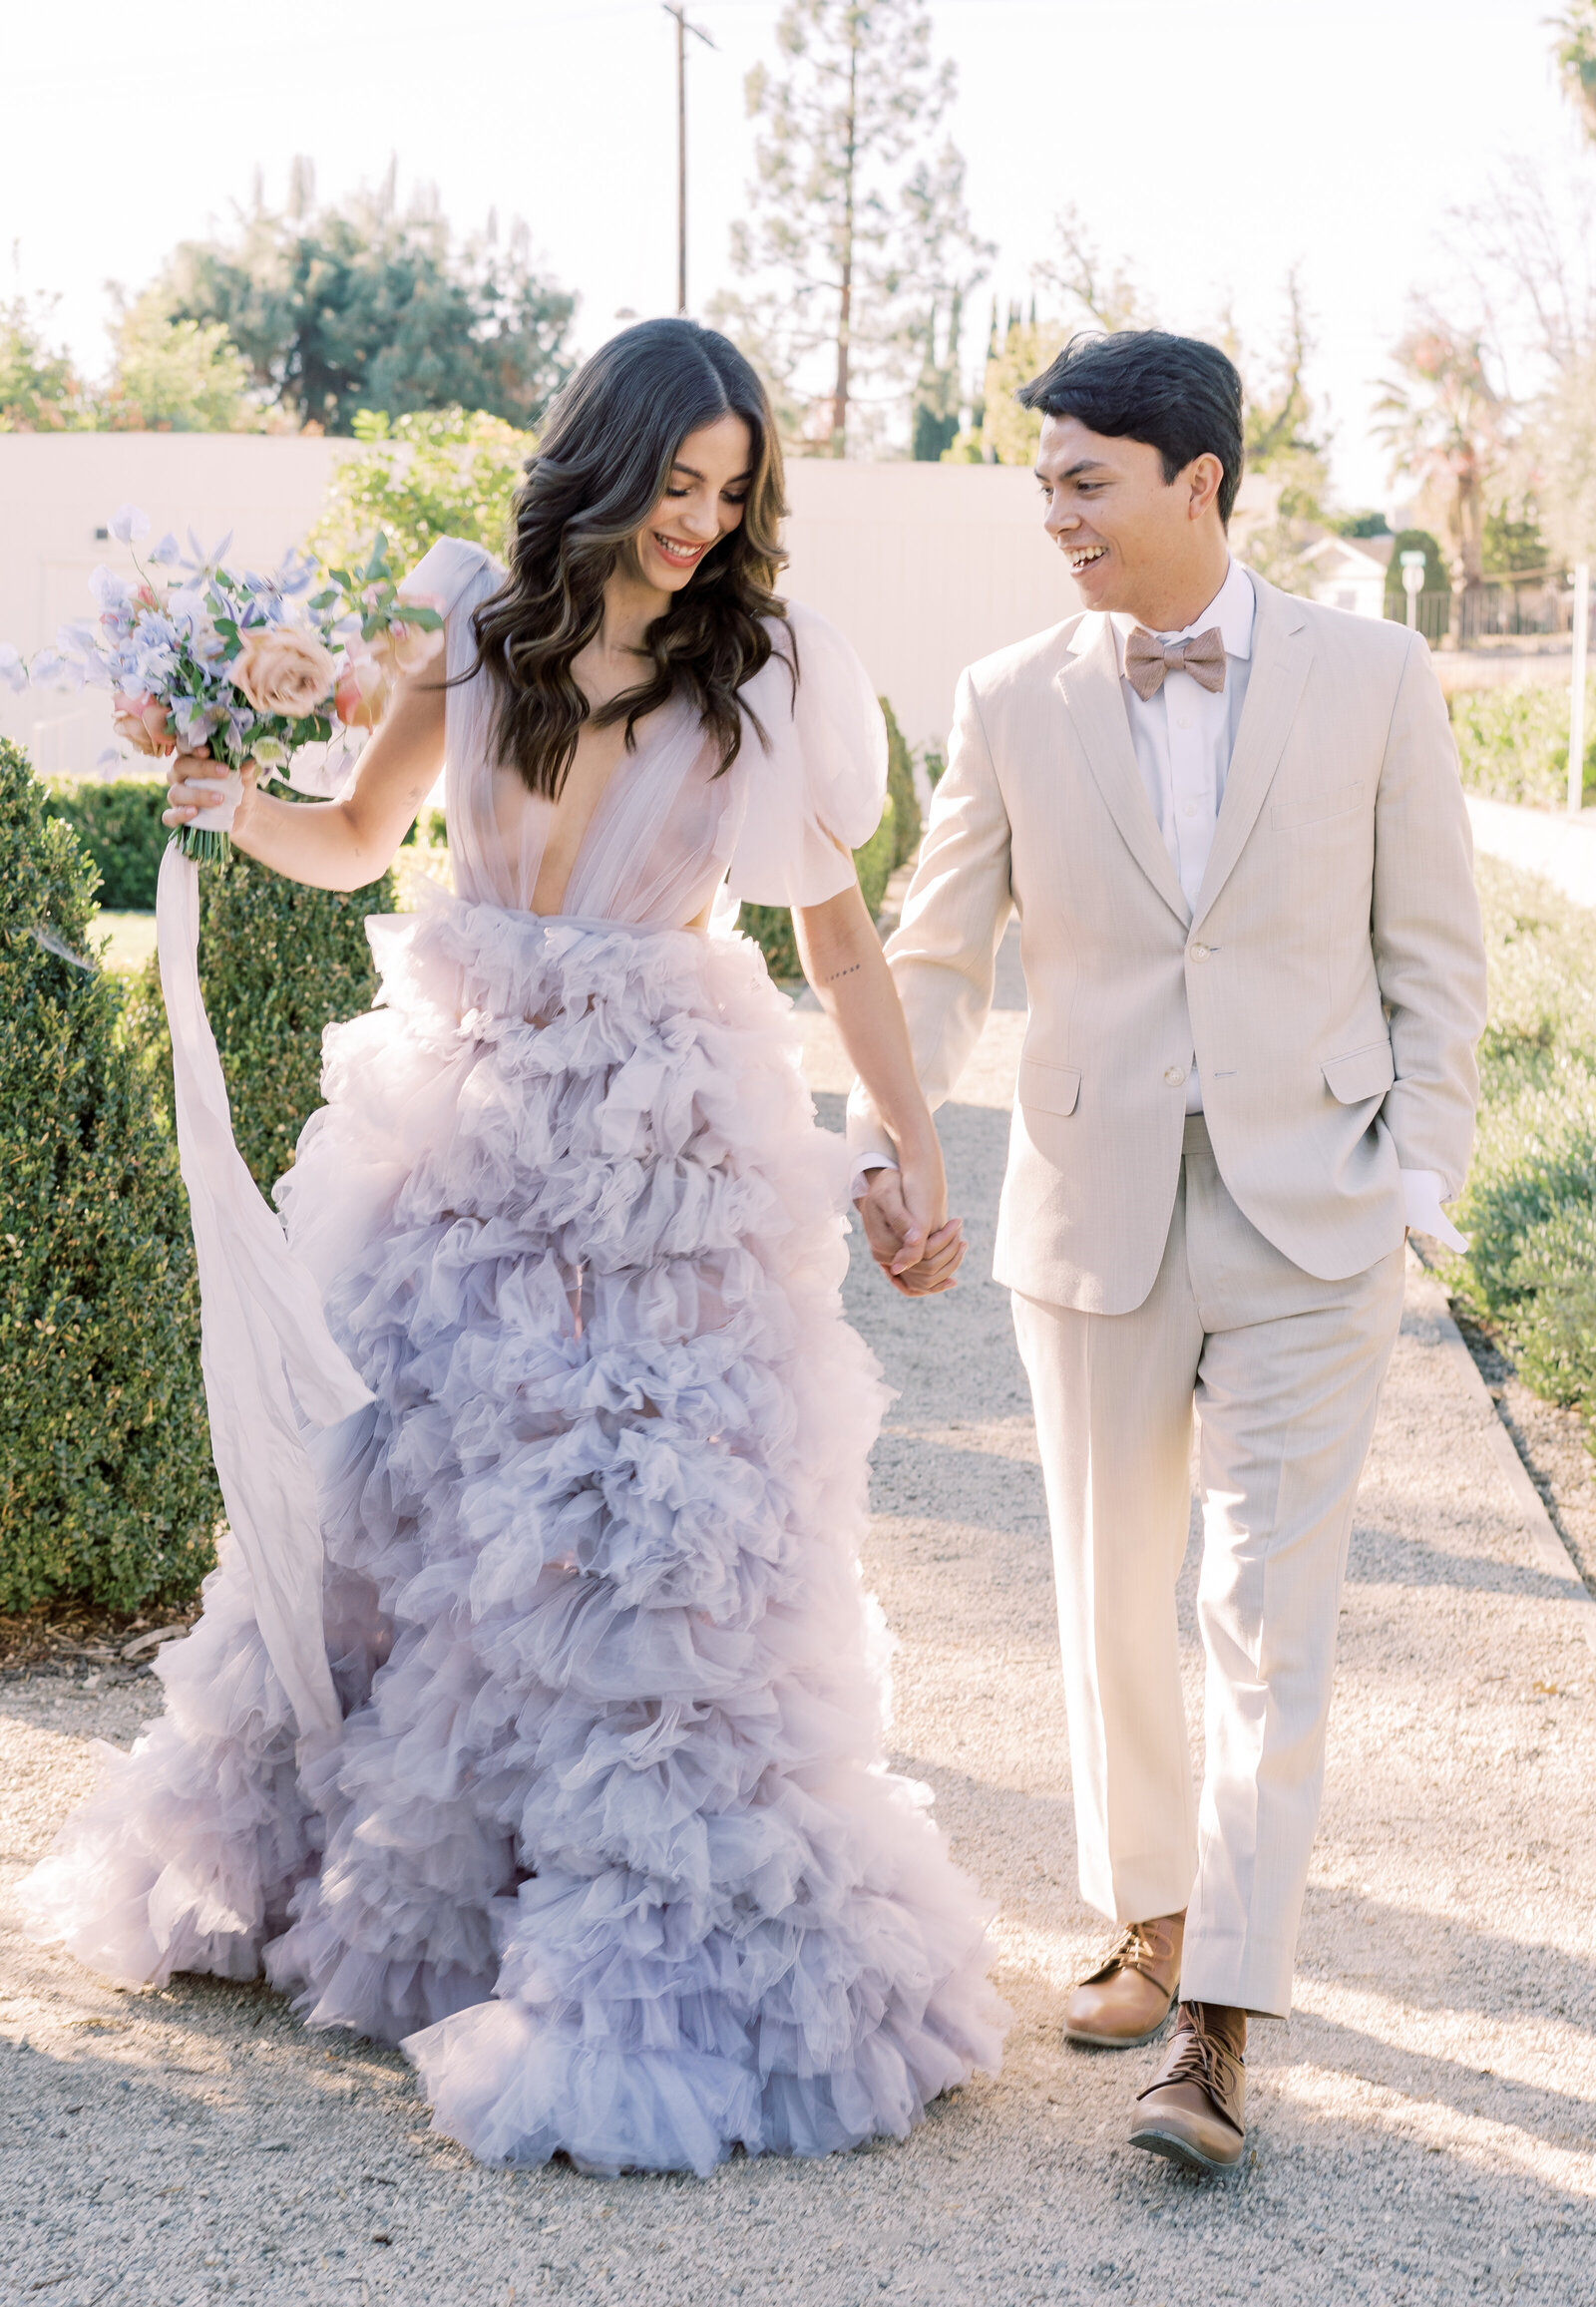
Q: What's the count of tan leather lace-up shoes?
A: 2